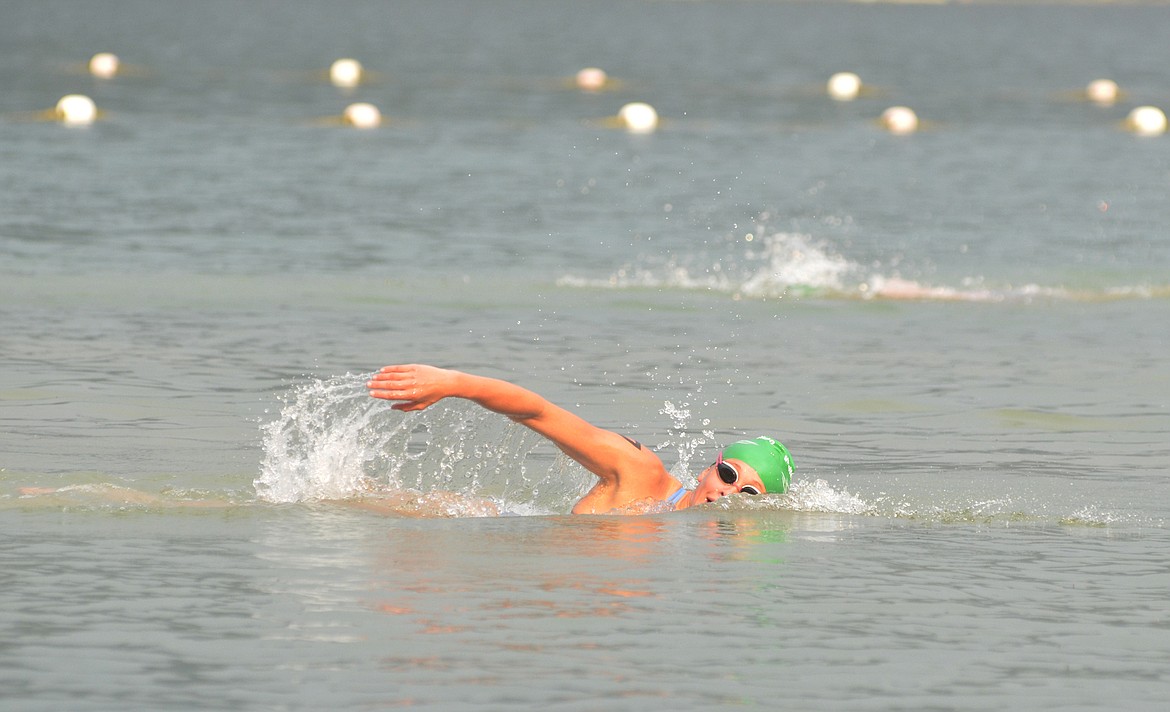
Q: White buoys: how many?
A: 10